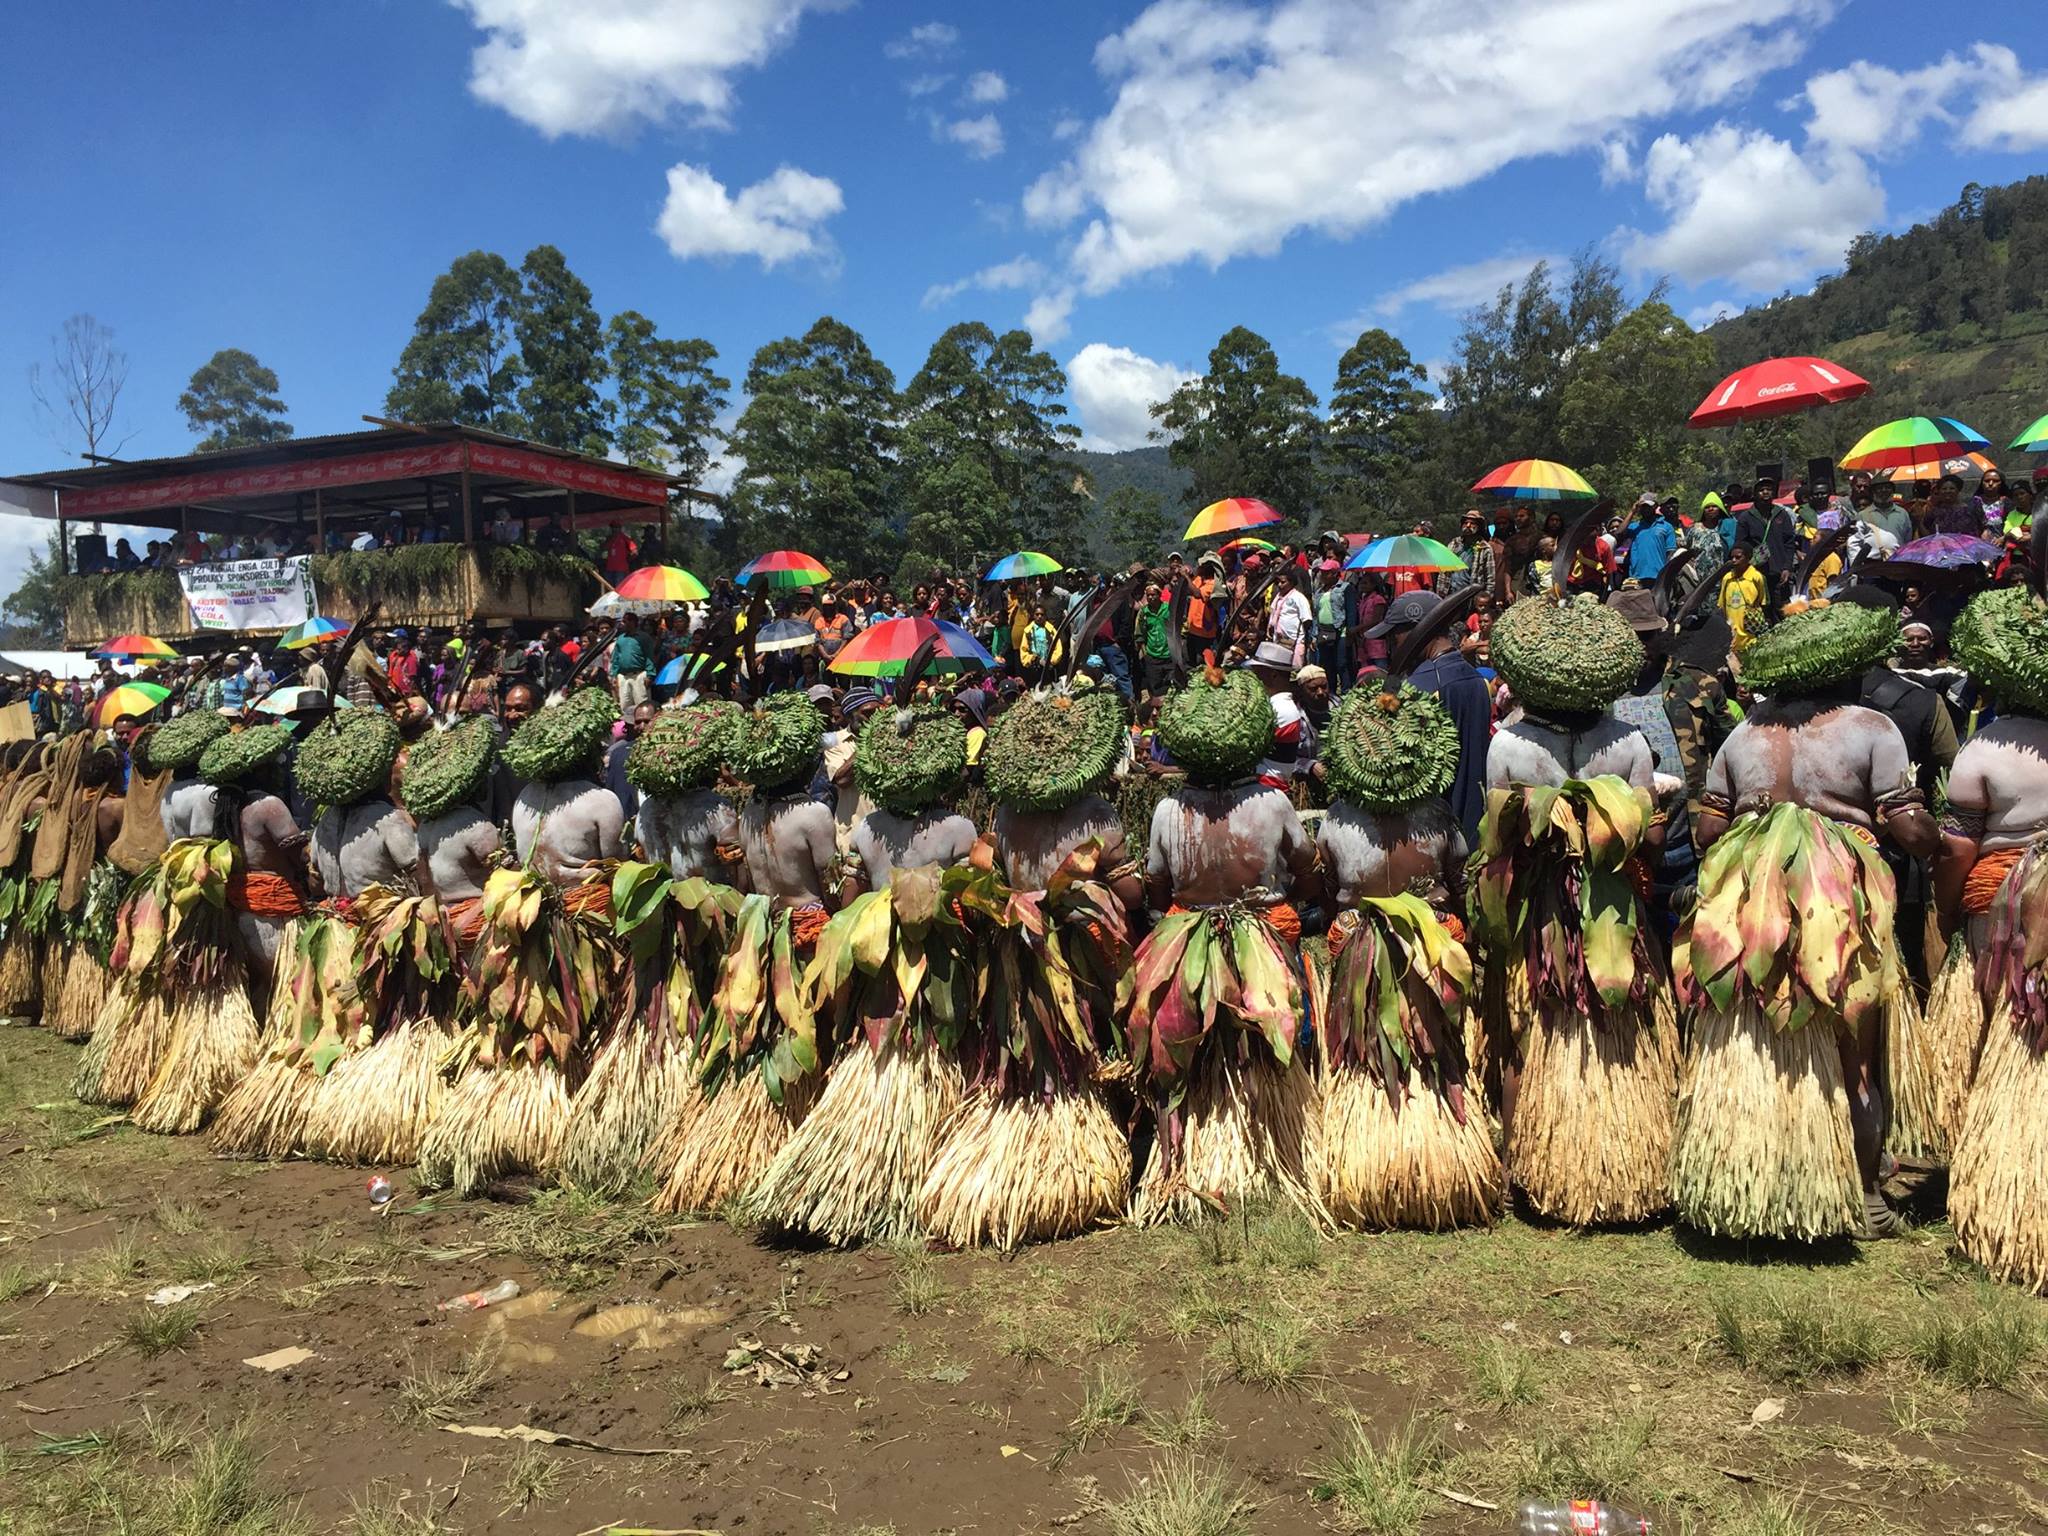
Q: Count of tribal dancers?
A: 14